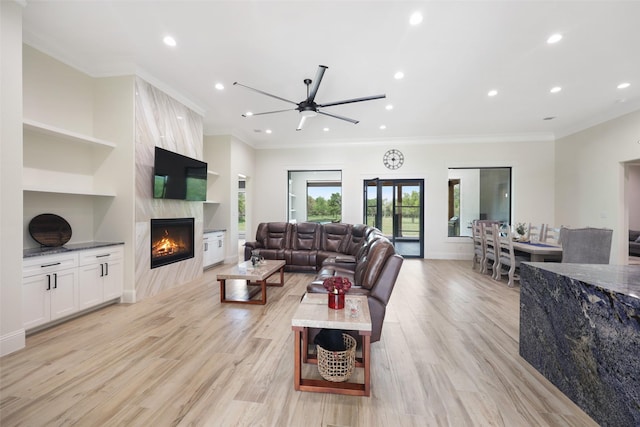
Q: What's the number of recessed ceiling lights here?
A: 13